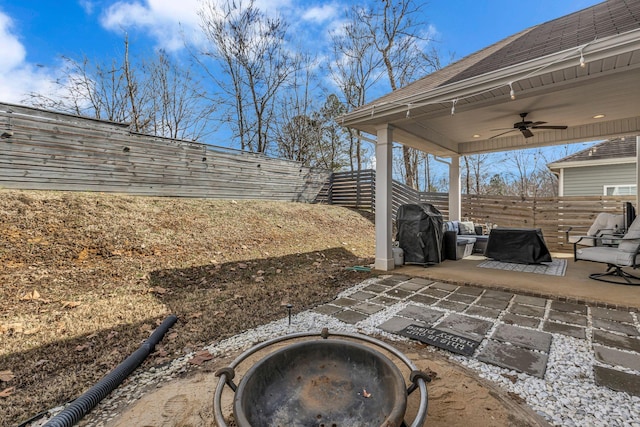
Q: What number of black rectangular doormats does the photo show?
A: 1